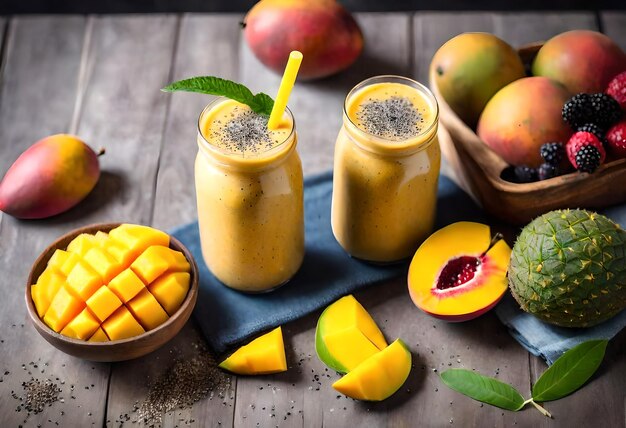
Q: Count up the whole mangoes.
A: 5